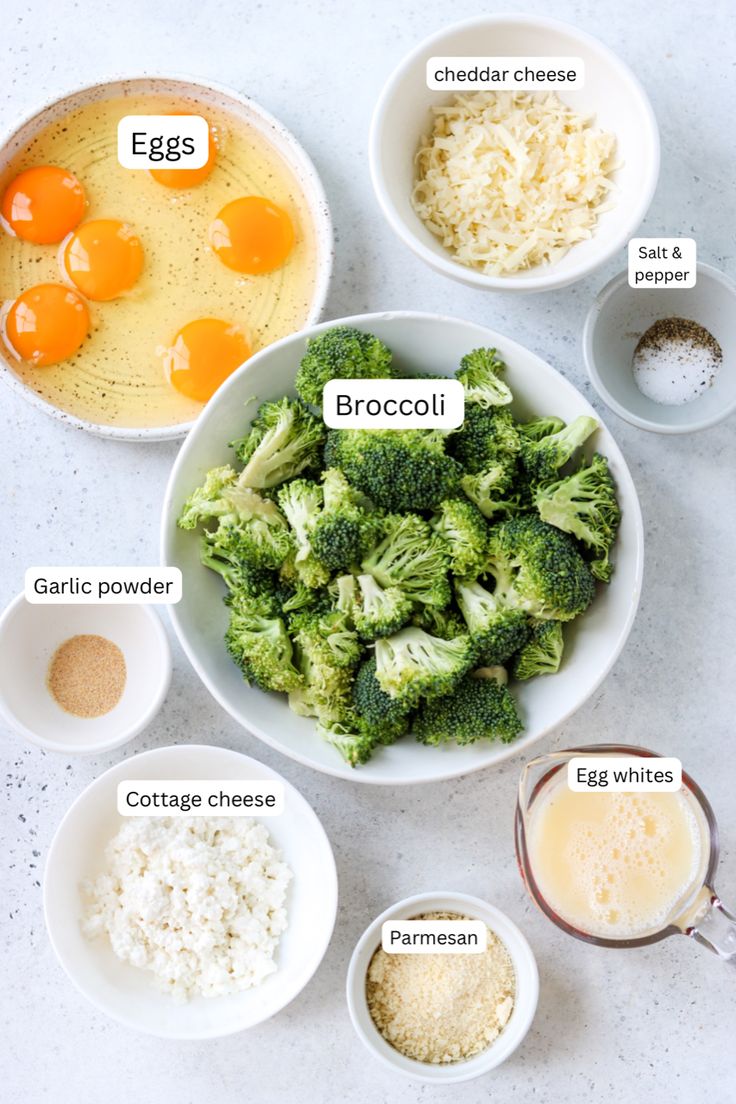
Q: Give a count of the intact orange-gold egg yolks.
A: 6